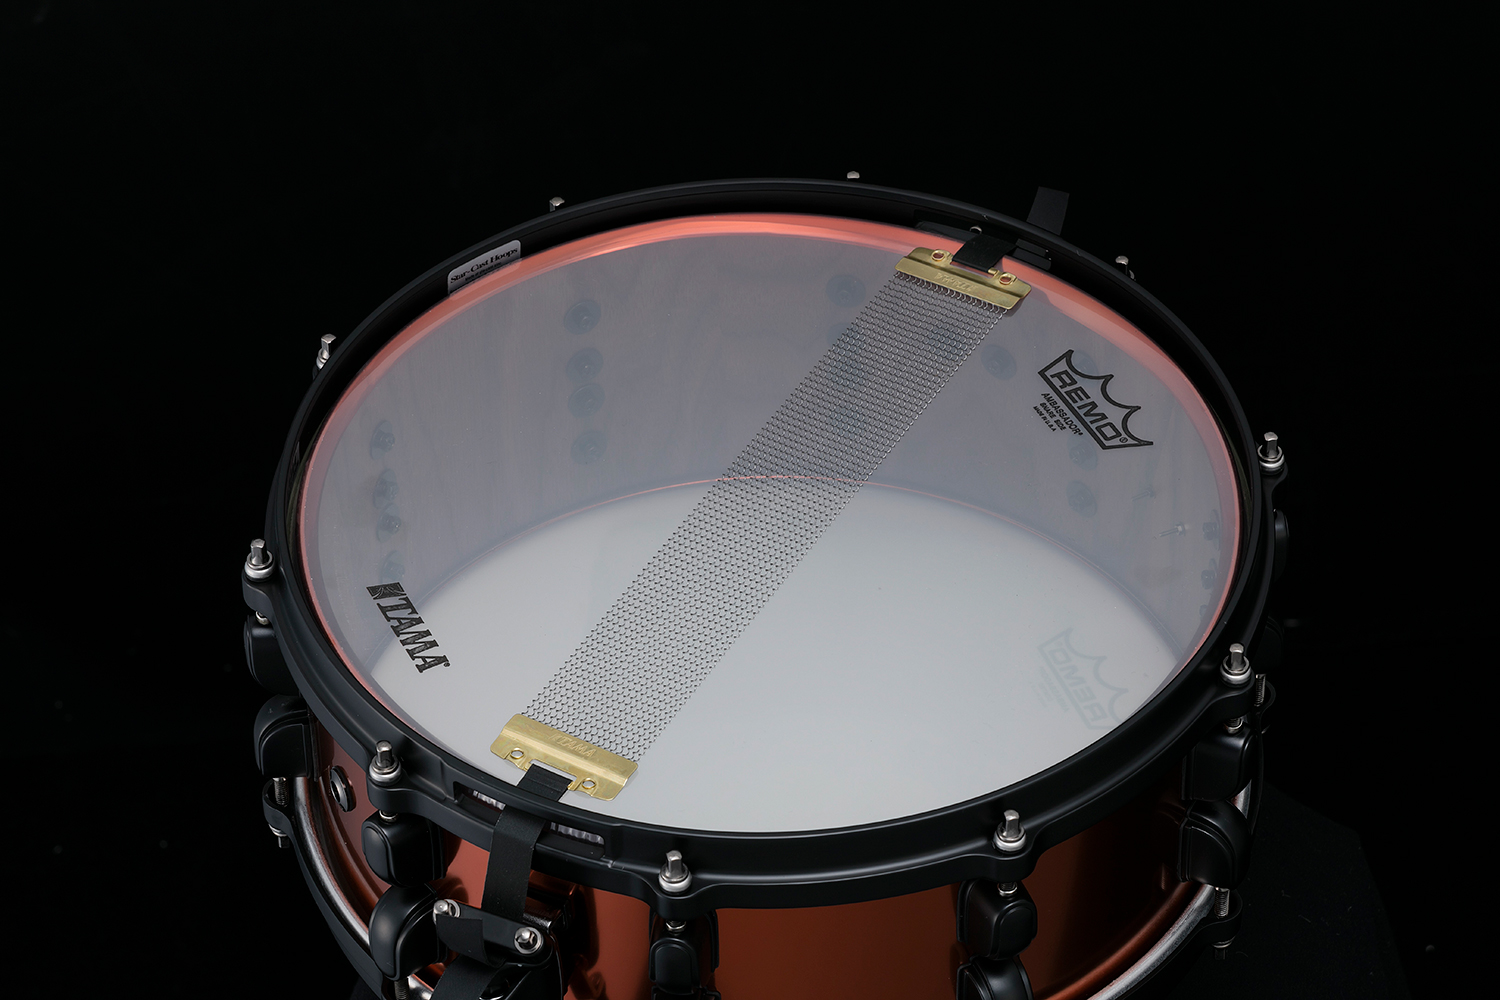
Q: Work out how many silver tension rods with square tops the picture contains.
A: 10